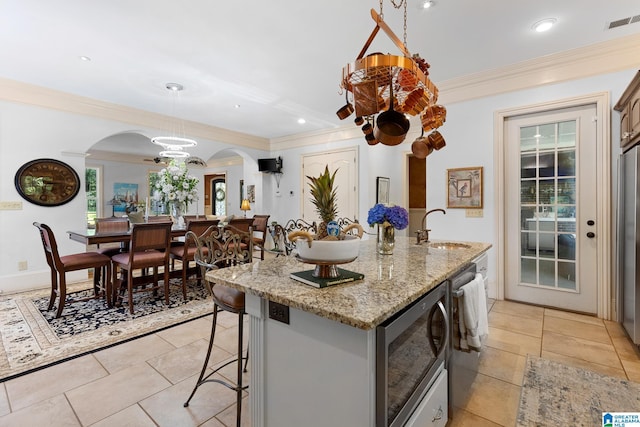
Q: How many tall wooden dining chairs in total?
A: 8